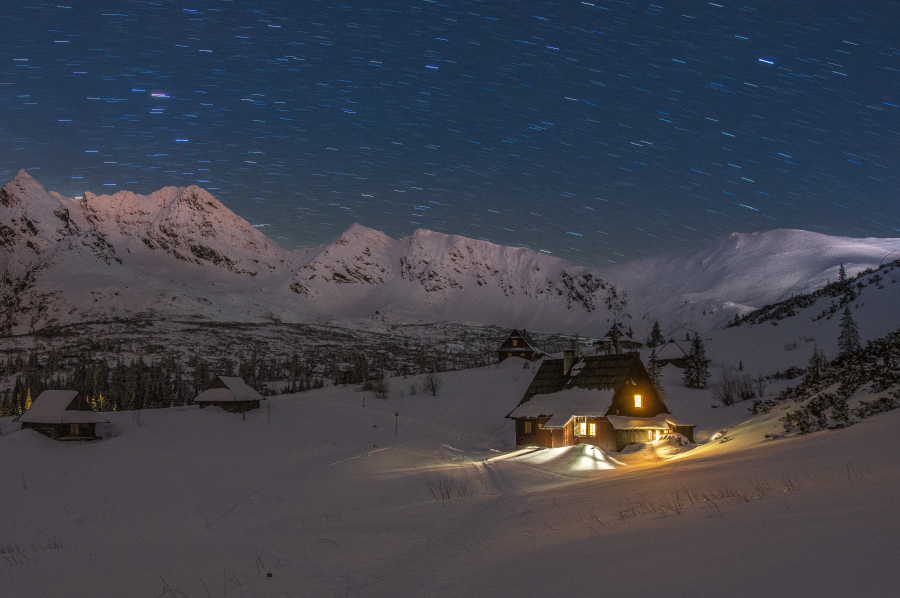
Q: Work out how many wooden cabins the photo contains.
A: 6